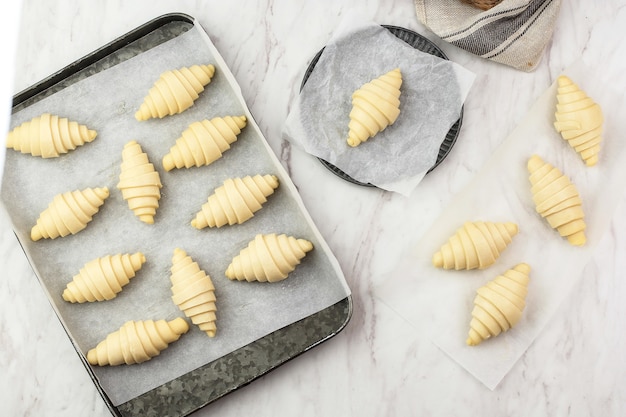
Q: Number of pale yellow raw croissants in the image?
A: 15